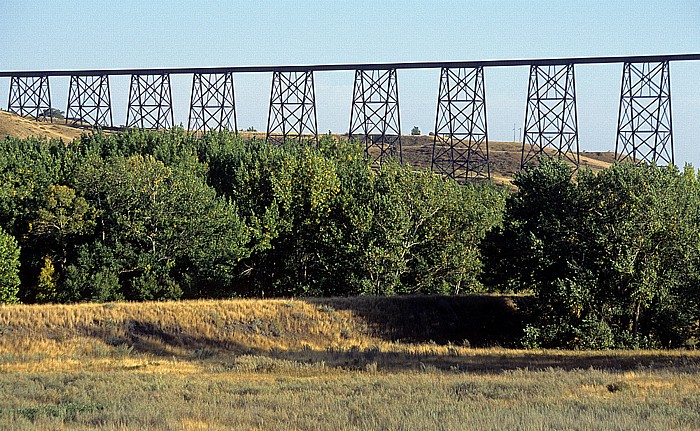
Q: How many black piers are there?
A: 9